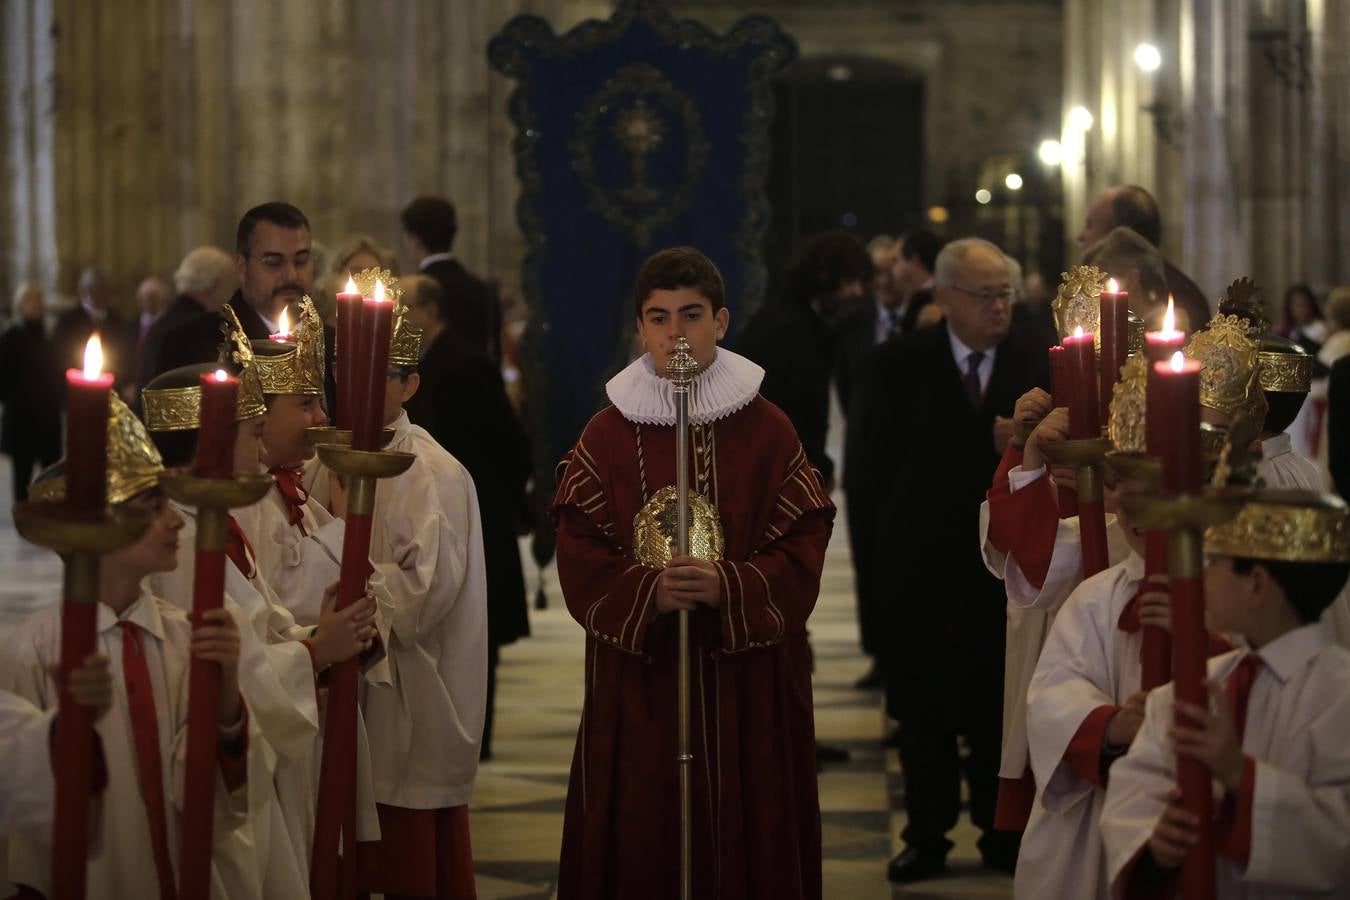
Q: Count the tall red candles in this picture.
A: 10